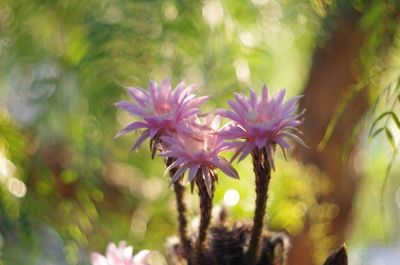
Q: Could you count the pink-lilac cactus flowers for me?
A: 4